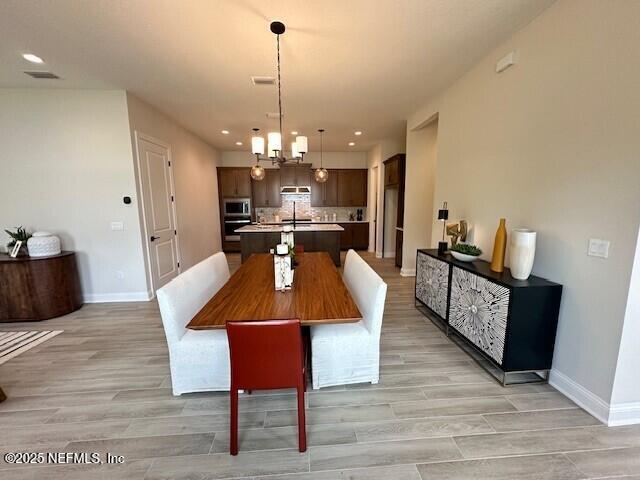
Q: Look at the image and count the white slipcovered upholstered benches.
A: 2